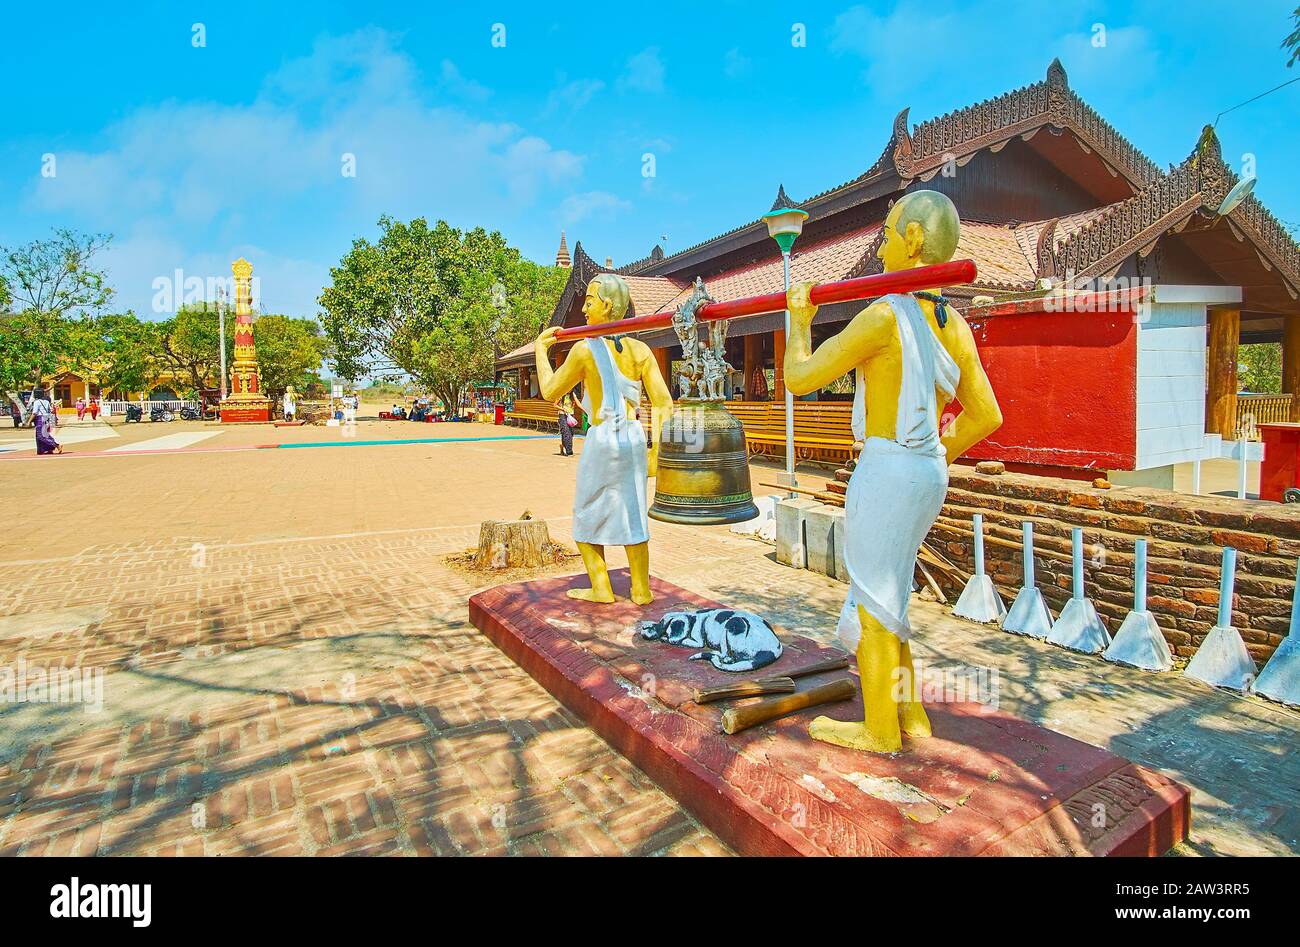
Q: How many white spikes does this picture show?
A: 6